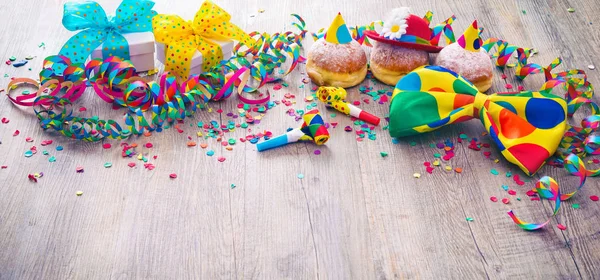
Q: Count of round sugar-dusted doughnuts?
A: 3